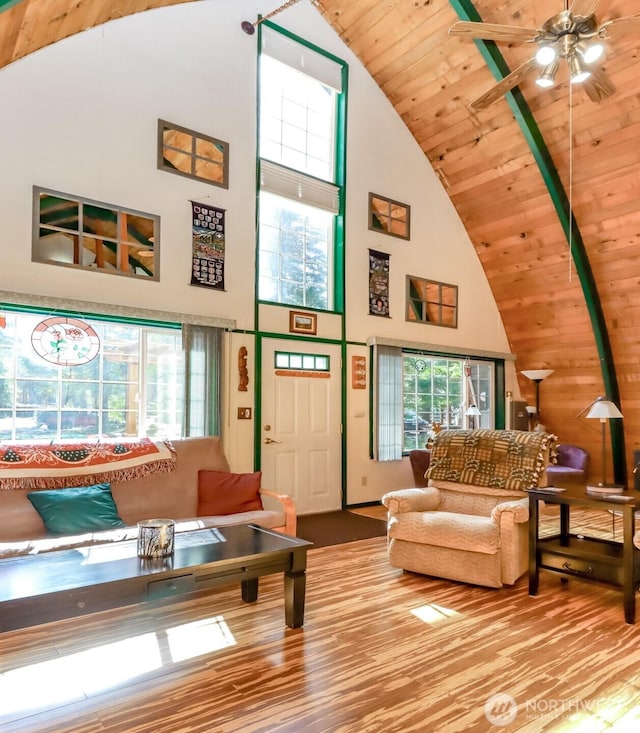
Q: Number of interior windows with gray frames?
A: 4